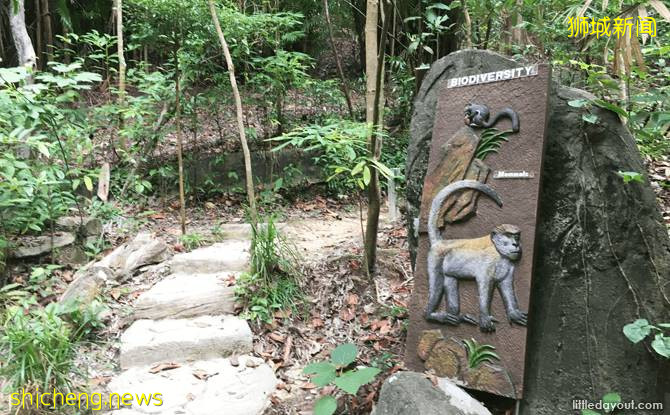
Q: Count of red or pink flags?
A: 0